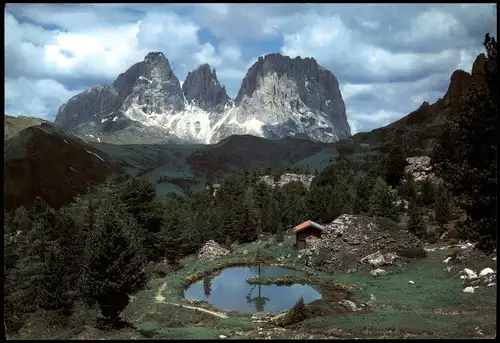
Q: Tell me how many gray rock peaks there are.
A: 3